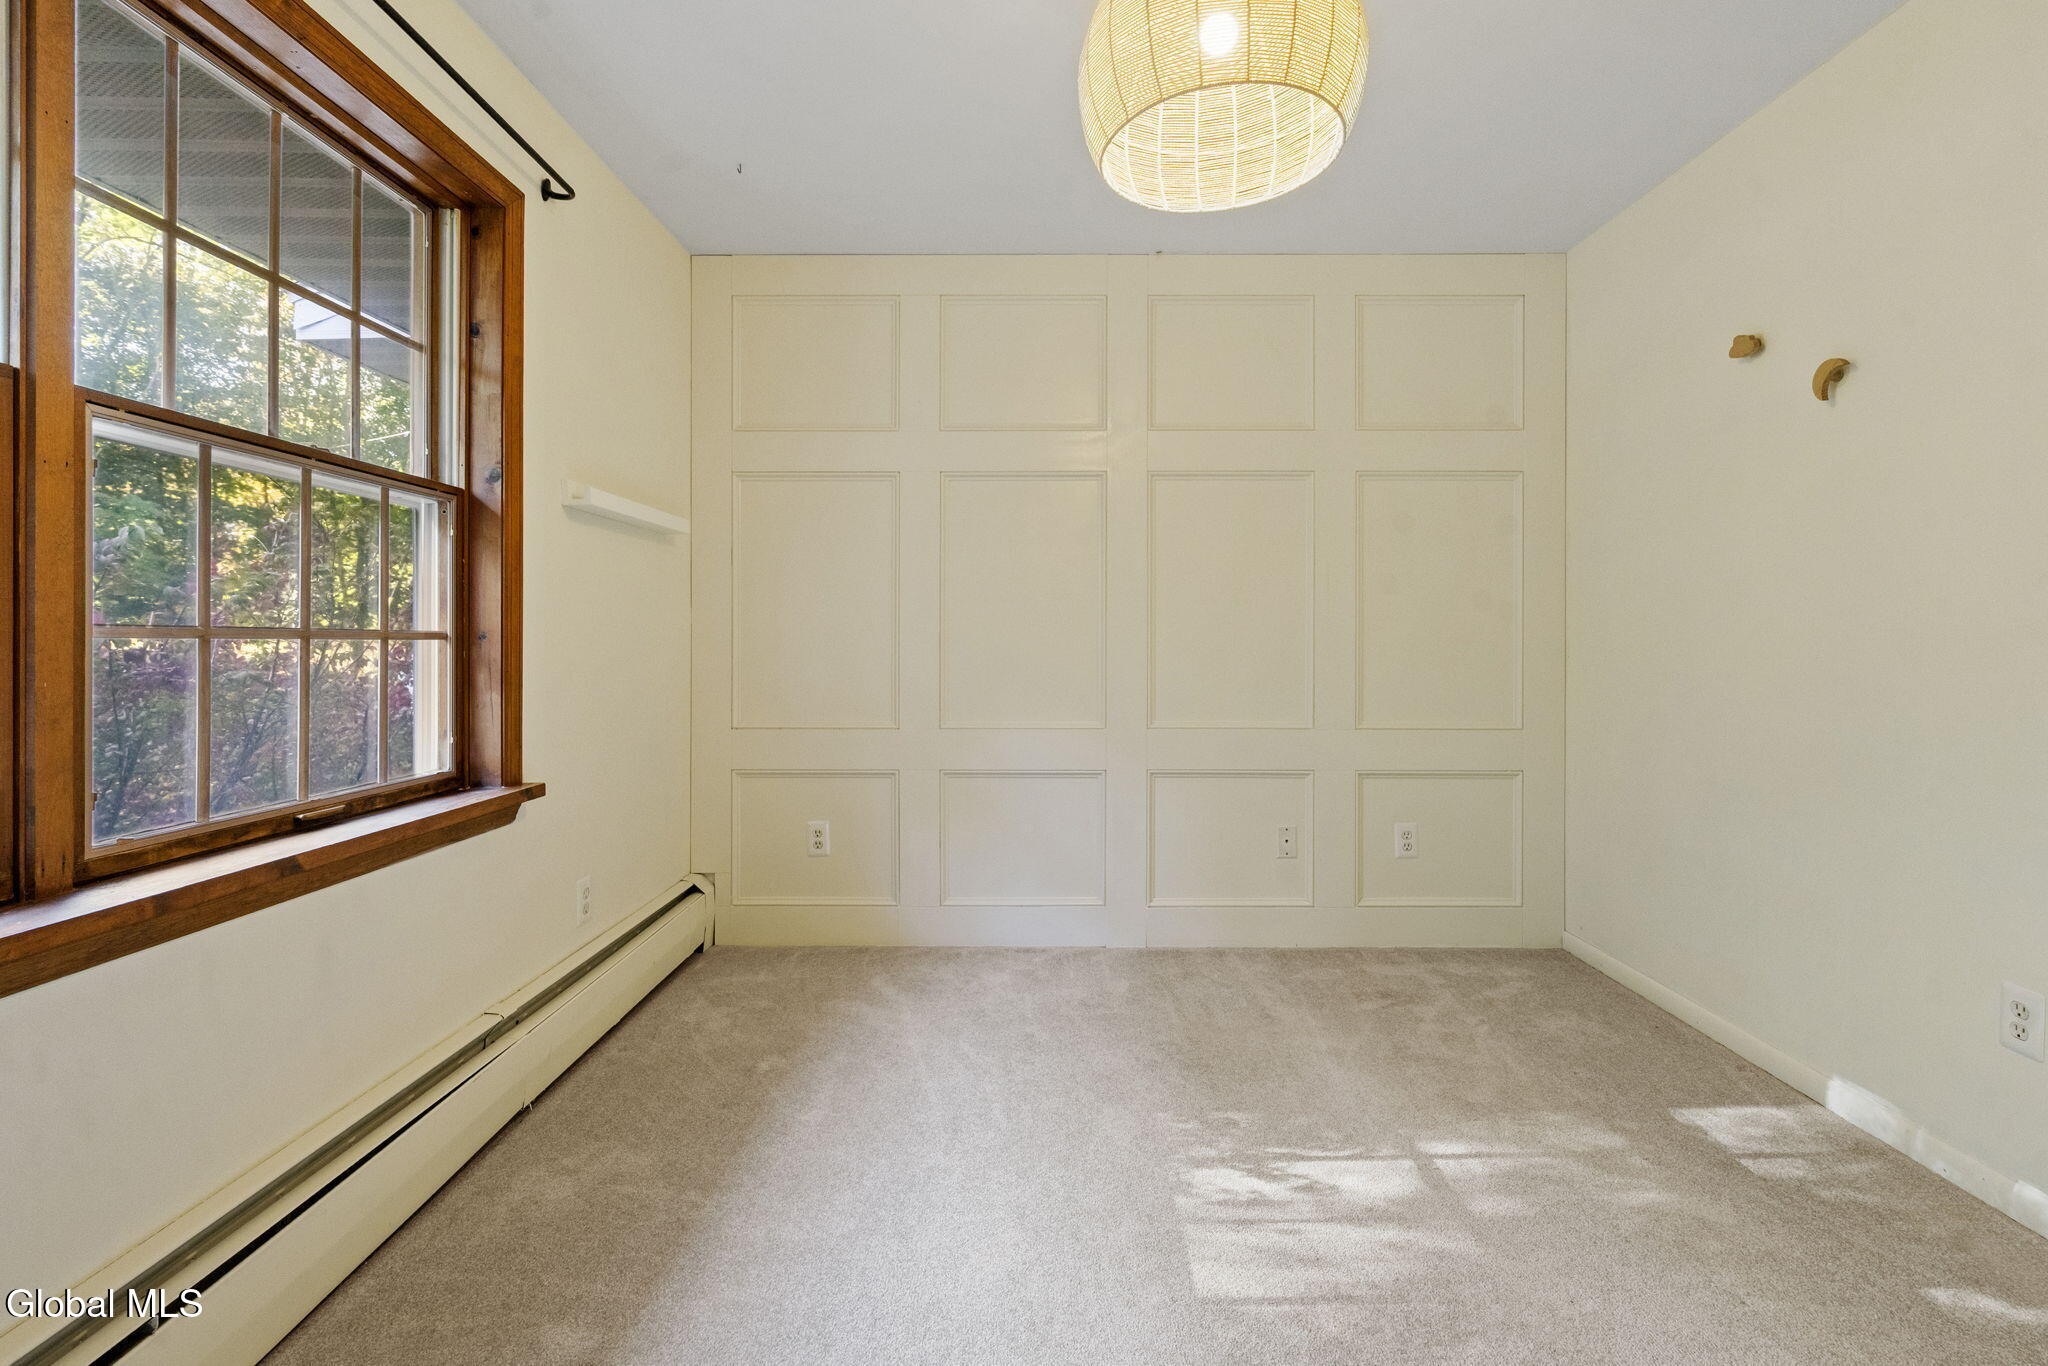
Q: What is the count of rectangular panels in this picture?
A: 12